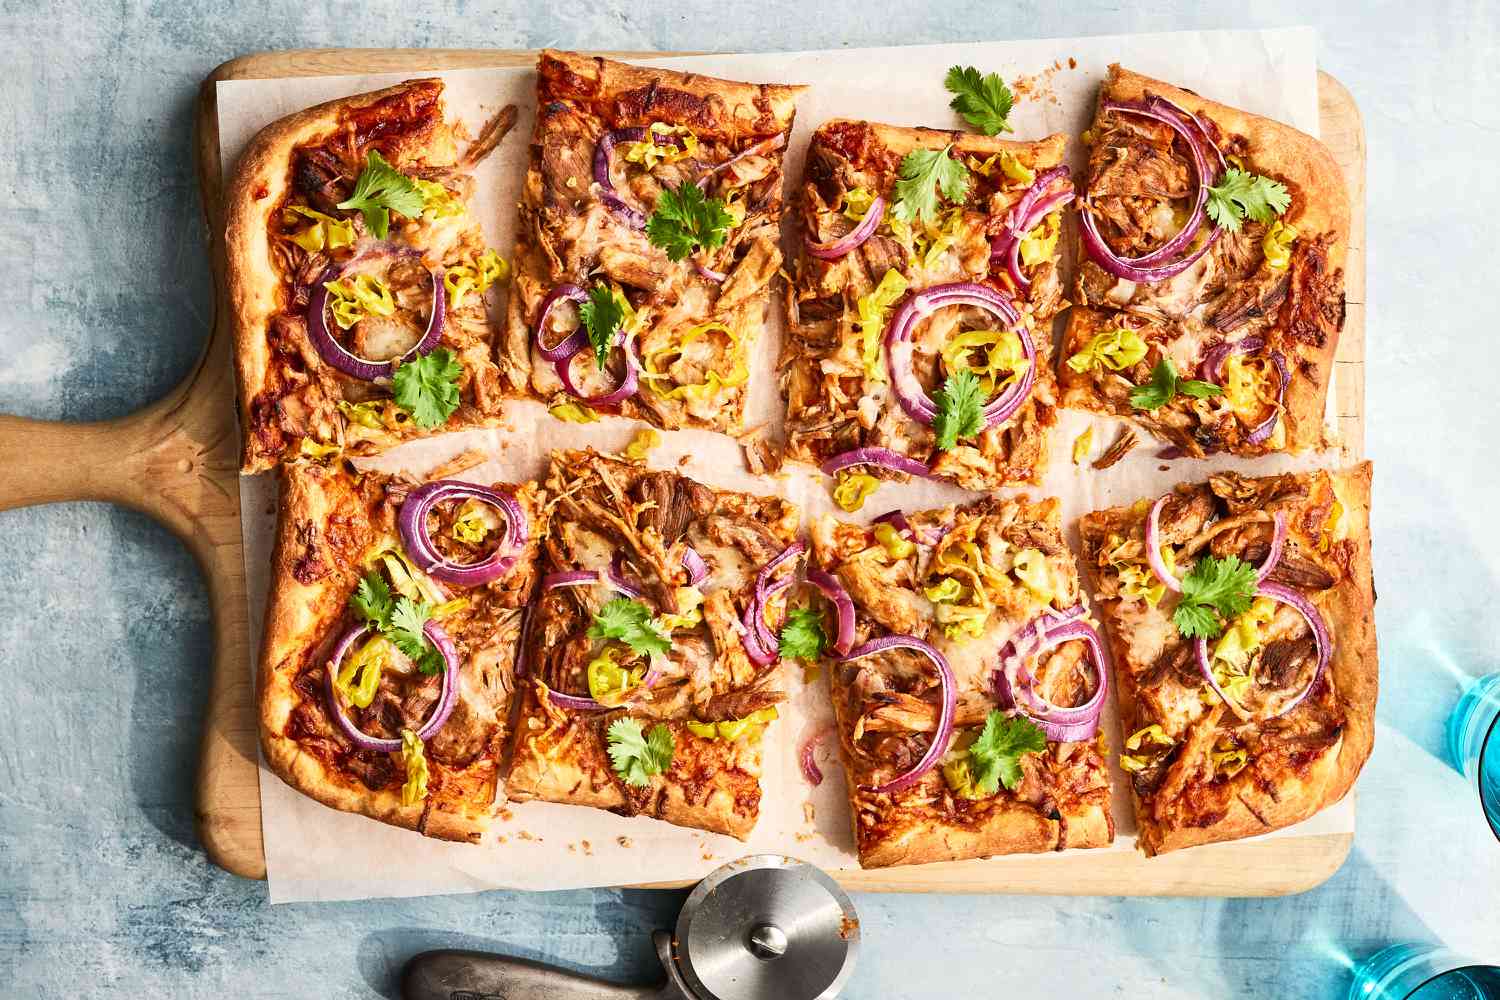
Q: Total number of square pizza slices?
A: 8